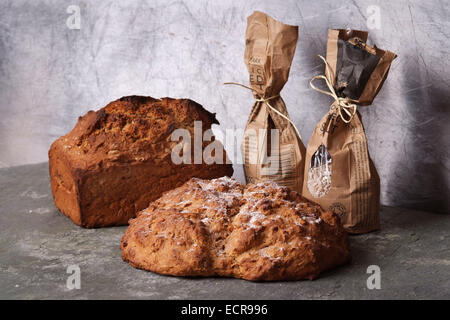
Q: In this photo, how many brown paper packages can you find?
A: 2